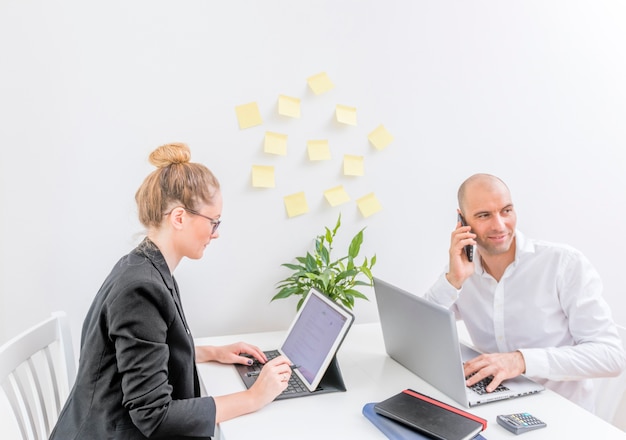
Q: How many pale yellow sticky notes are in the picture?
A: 12